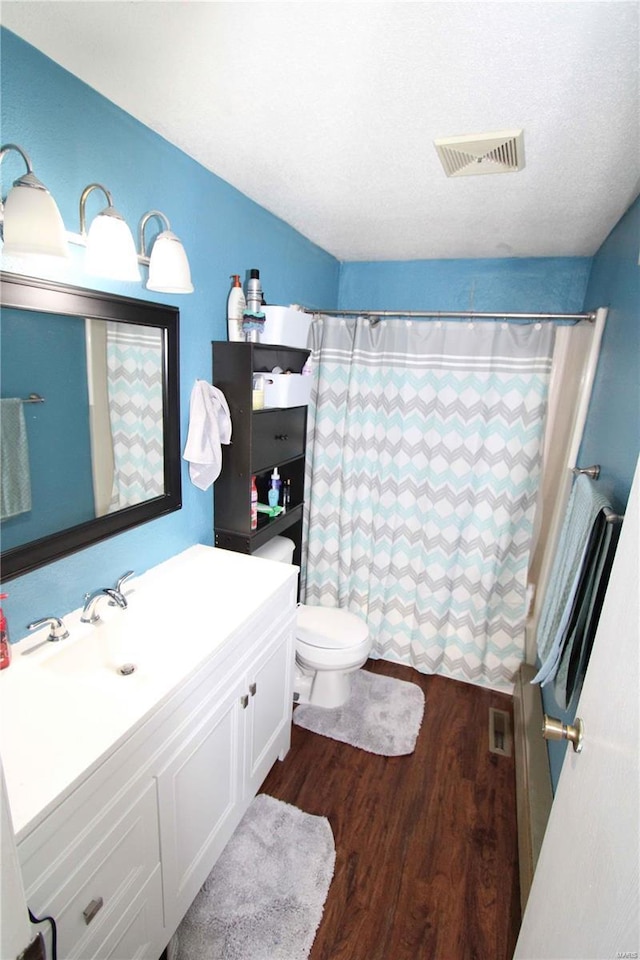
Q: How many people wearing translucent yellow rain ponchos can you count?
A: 0